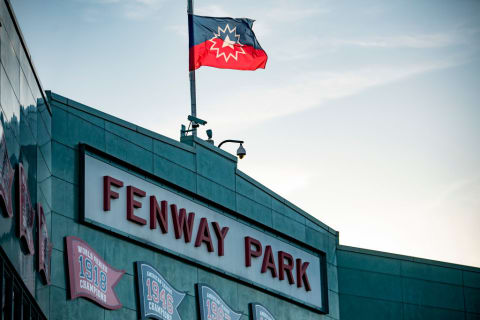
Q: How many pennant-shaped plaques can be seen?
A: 7